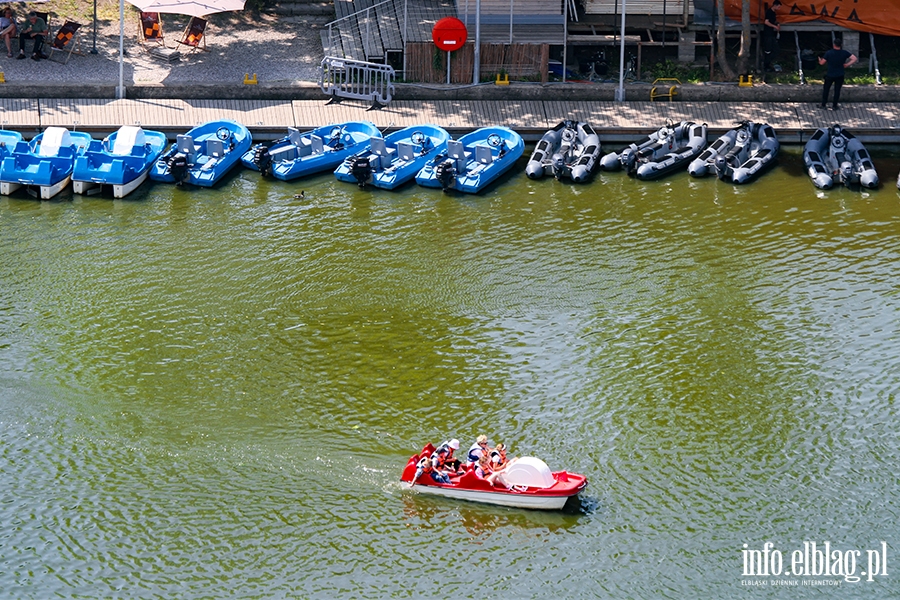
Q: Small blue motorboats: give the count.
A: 4